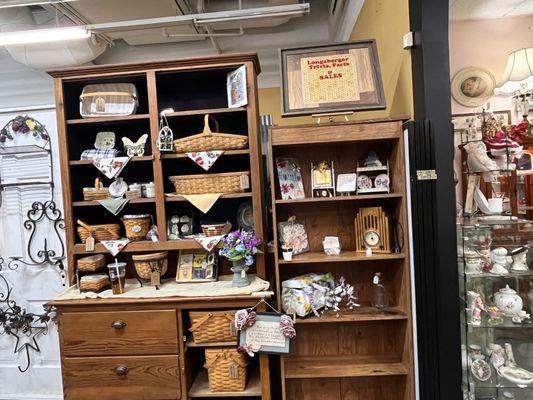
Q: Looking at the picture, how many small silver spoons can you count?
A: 0